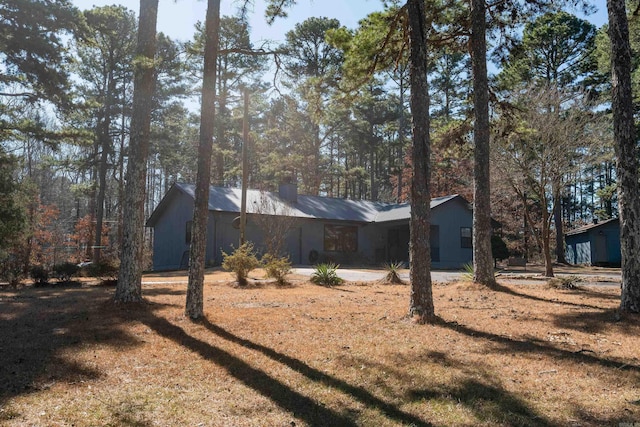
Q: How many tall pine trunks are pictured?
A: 5